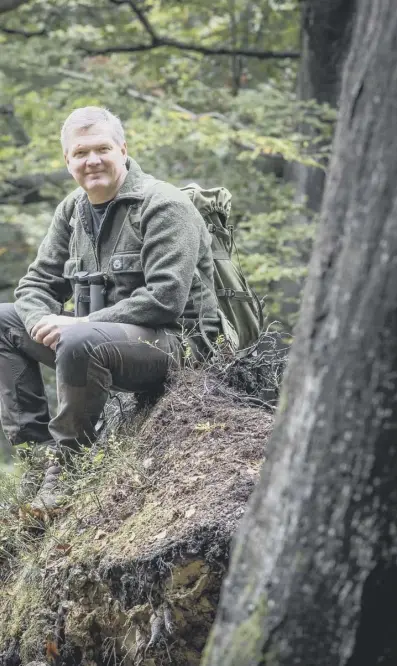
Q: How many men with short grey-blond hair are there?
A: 1